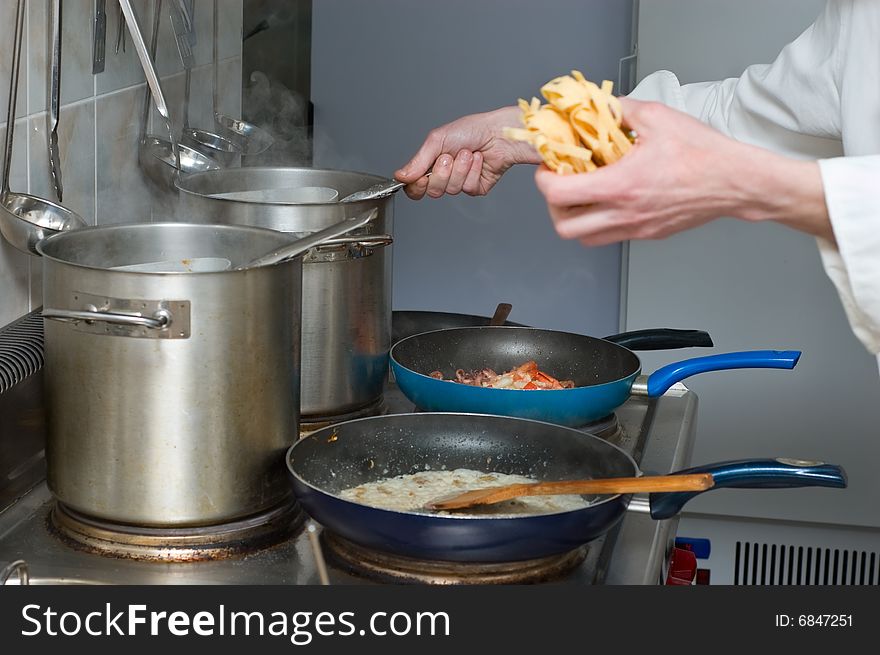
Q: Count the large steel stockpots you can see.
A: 2